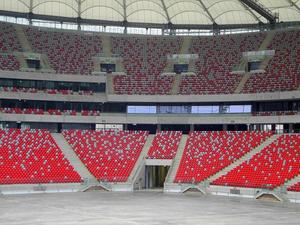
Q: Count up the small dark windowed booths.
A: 4